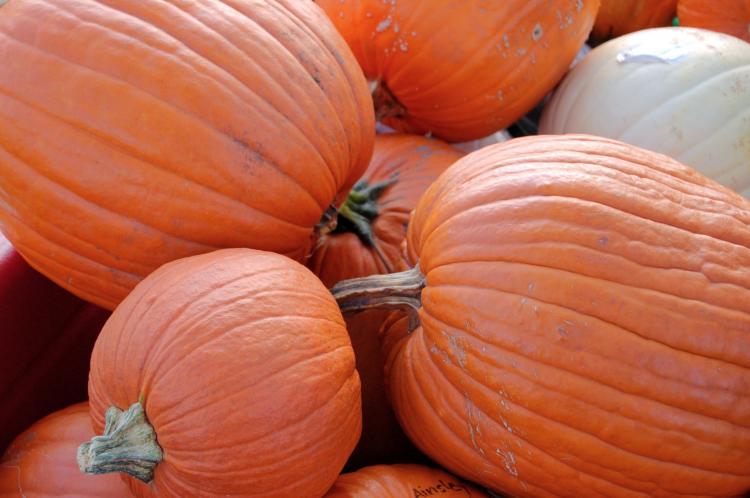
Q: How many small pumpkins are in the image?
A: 1